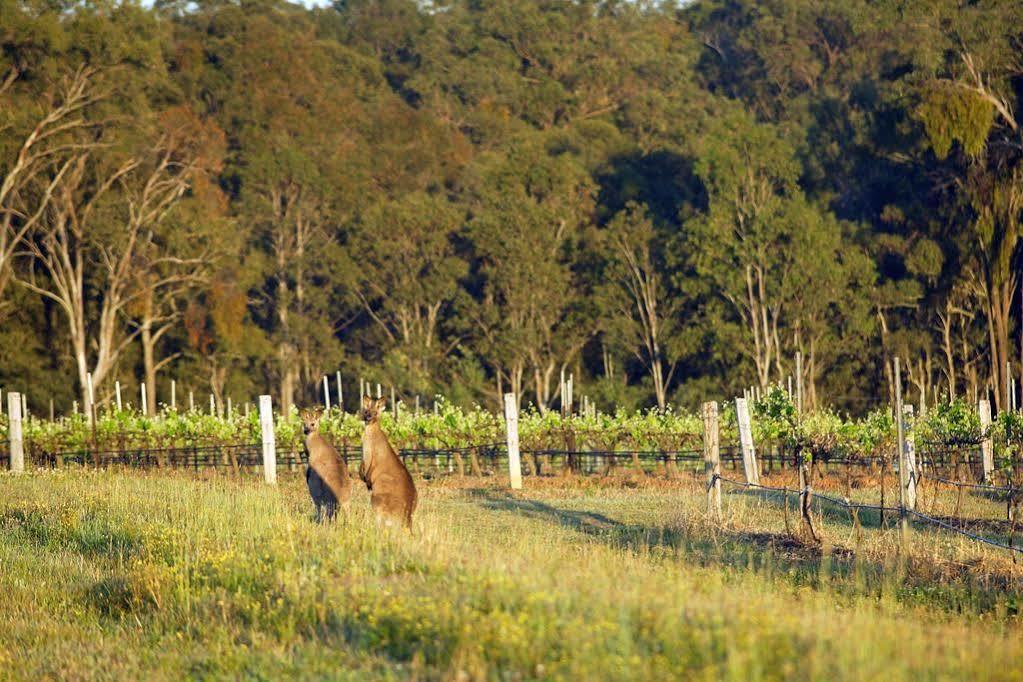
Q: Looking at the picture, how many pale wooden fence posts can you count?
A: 7